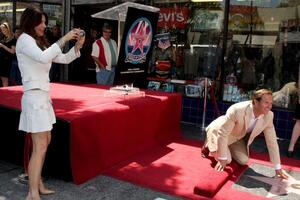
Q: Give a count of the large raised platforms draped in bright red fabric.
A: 1